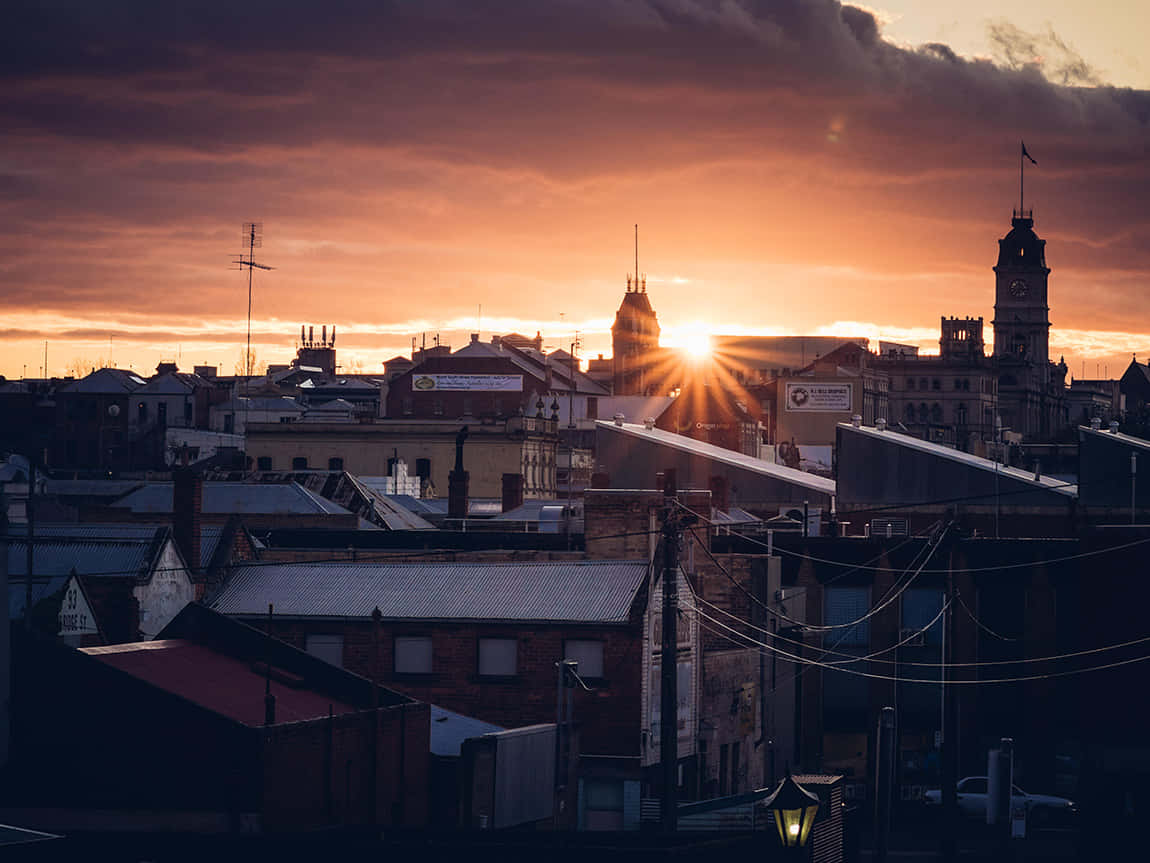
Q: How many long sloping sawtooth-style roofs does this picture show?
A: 3